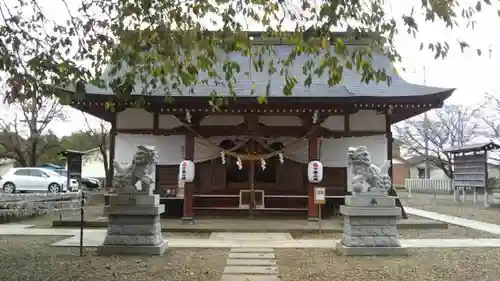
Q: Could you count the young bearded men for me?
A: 0